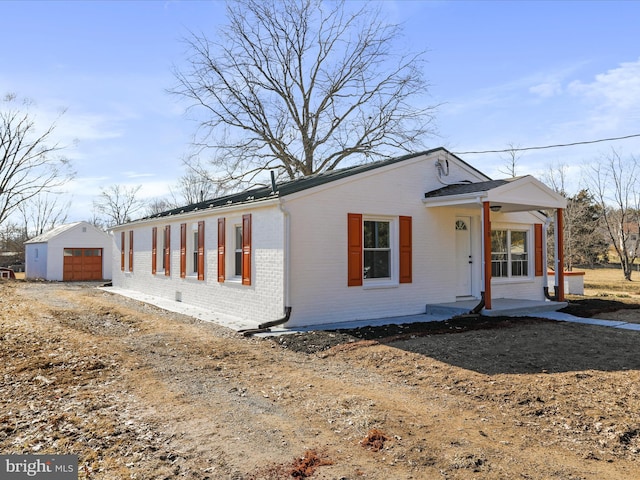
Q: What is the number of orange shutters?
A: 11